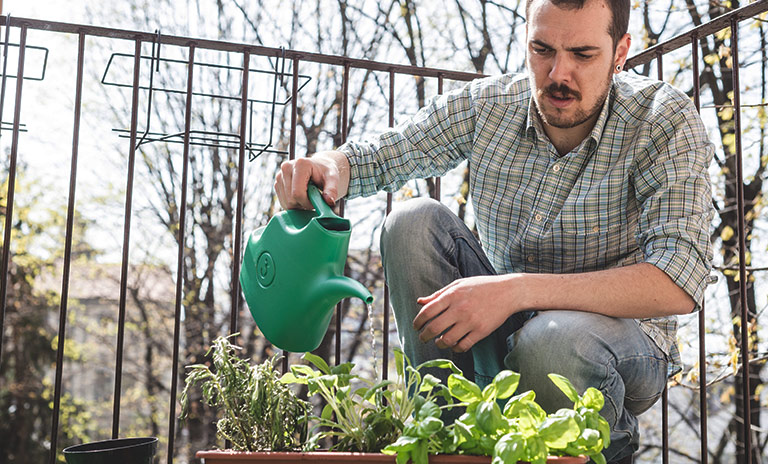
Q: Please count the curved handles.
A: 1